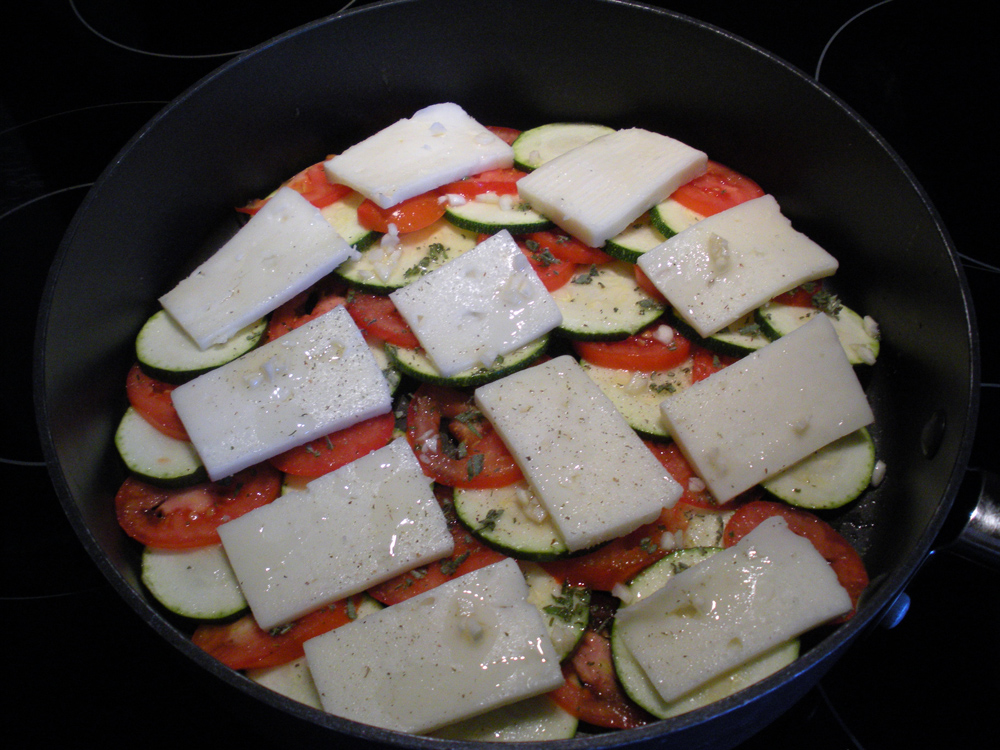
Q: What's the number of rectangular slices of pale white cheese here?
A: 11